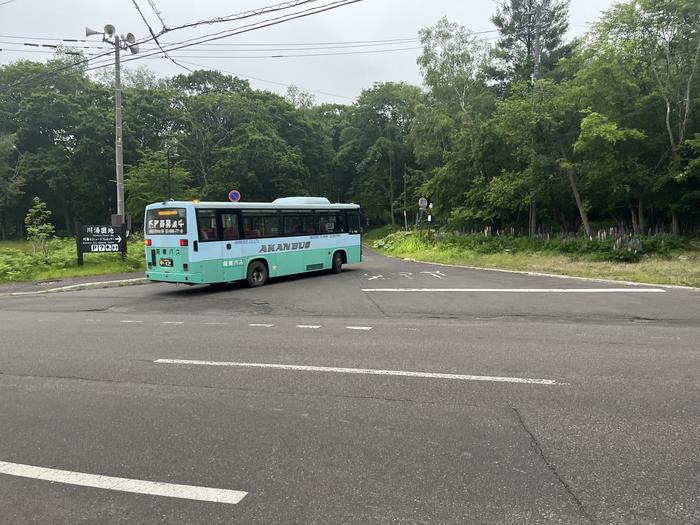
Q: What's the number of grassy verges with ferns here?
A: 2